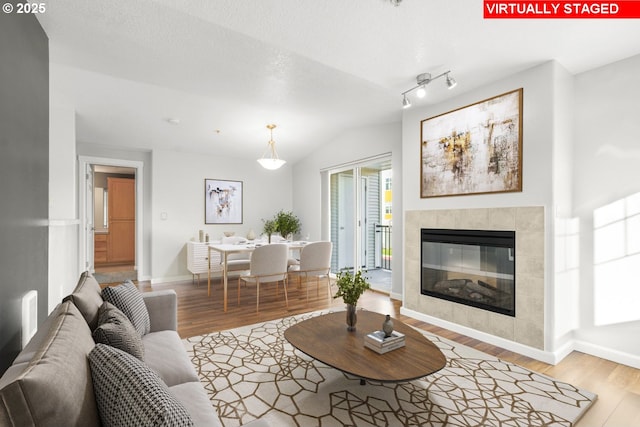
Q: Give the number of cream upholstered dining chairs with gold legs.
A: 4